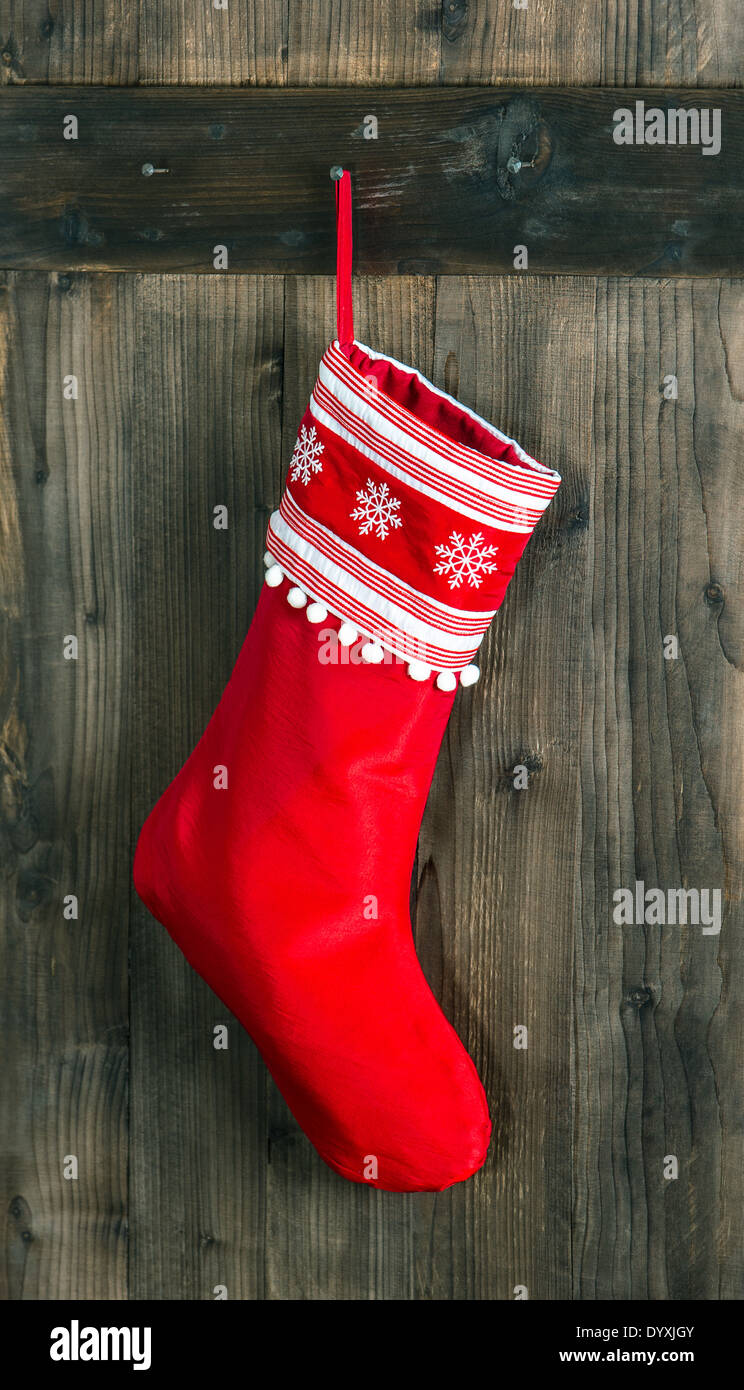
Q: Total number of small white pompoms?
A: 9